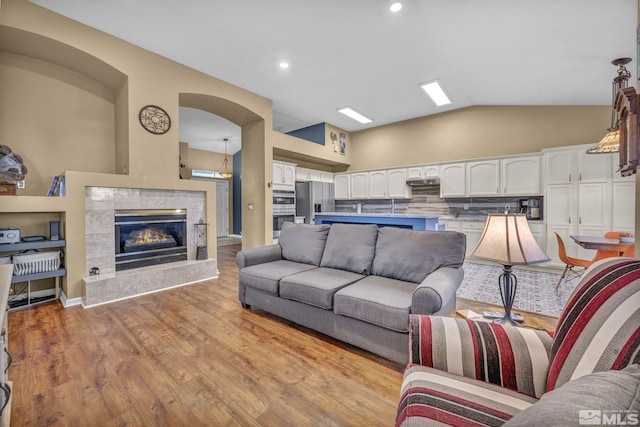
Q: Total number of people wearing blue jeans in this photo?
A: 0